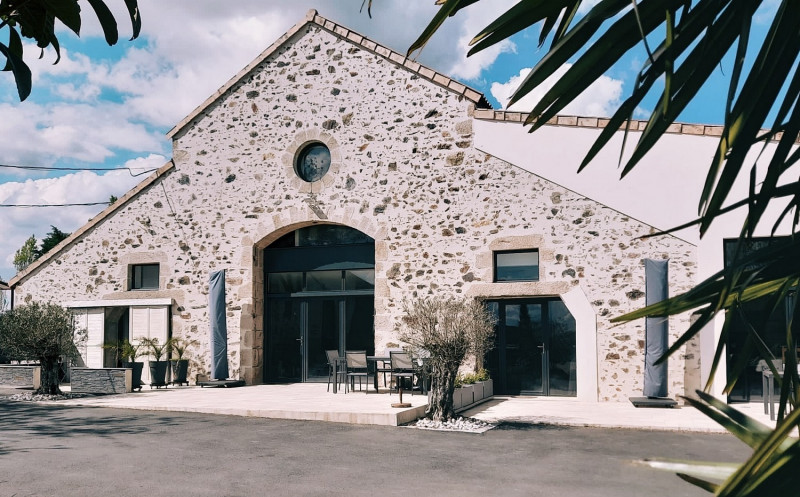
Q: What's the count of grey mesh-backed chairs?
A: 3